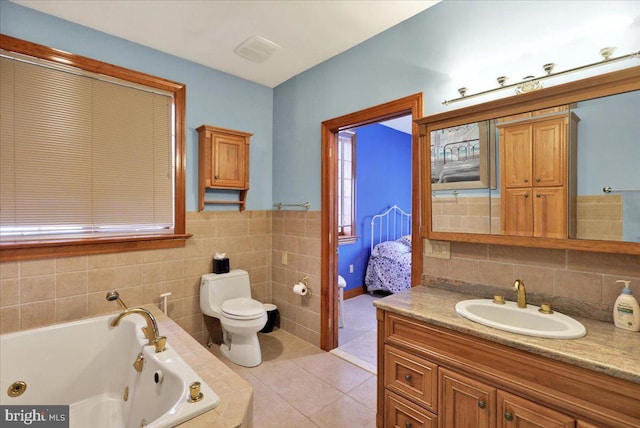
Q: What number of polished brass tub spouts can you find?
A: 1